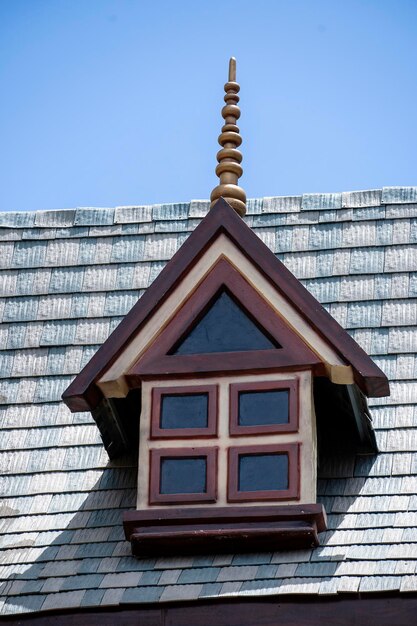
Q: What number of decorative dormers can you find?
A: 1